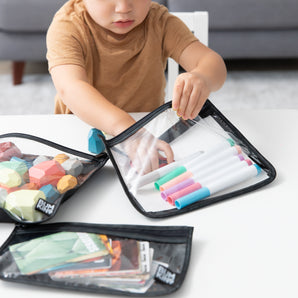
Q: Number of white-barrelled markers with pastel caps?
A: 5